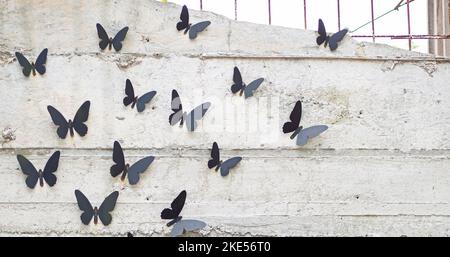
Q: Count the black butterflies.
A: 14